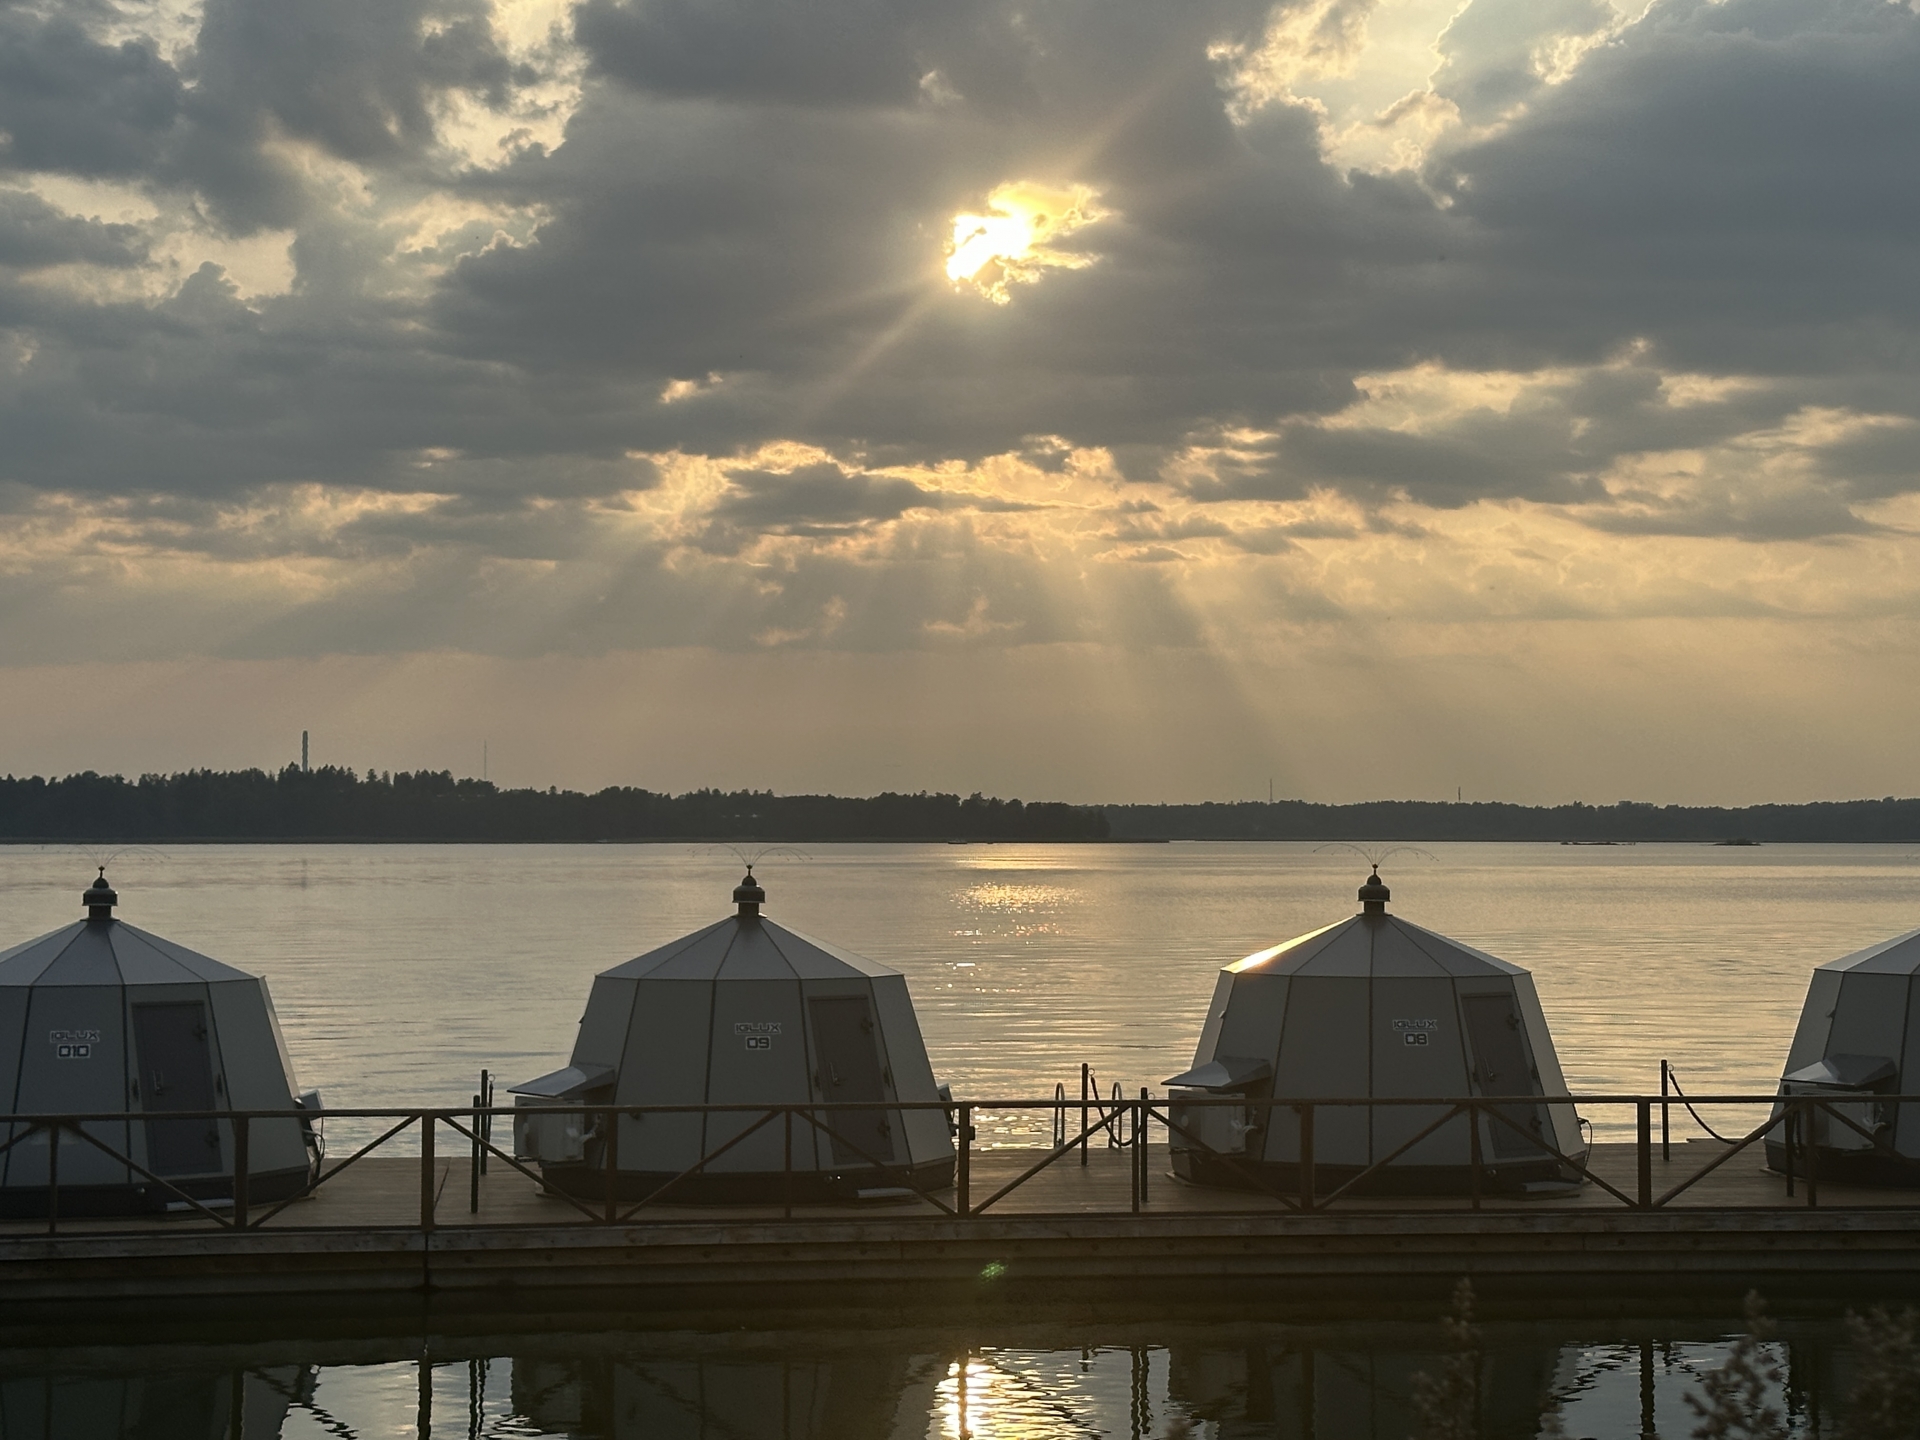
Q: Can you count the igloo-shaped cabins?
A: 4